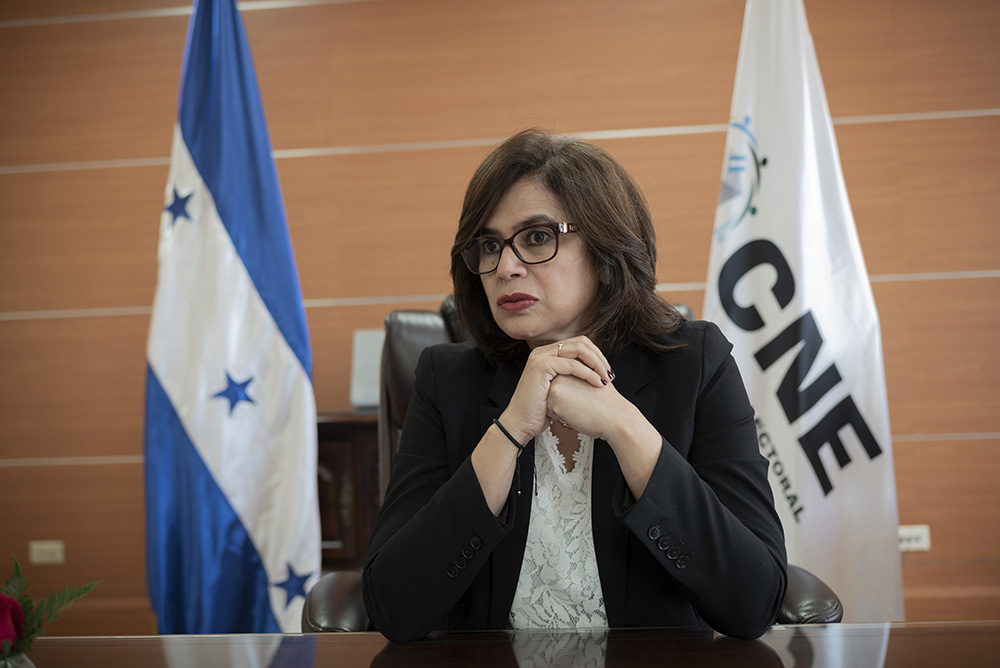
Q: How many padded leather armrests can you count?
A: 2